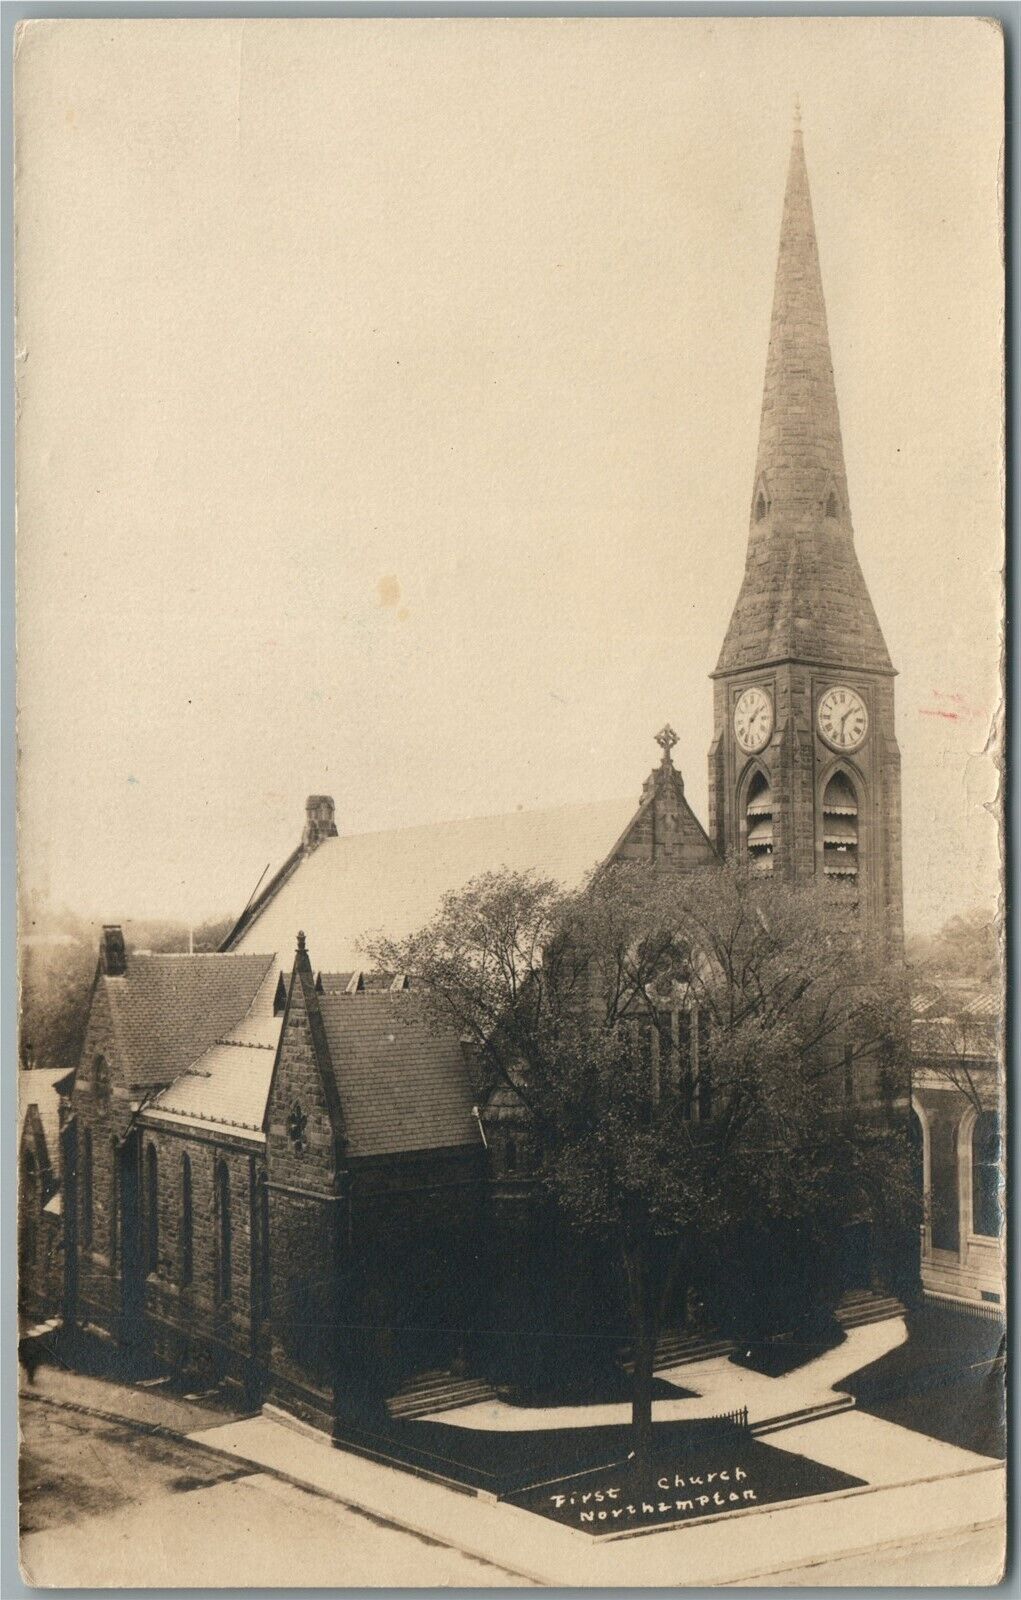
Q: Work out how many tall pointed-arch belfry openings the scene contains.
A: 2